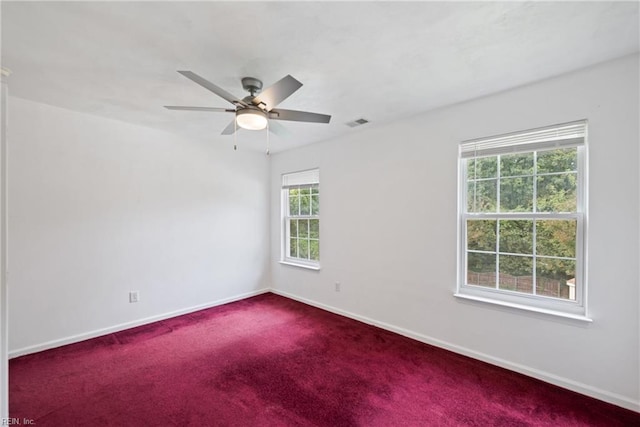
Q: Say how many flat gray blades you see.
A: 6